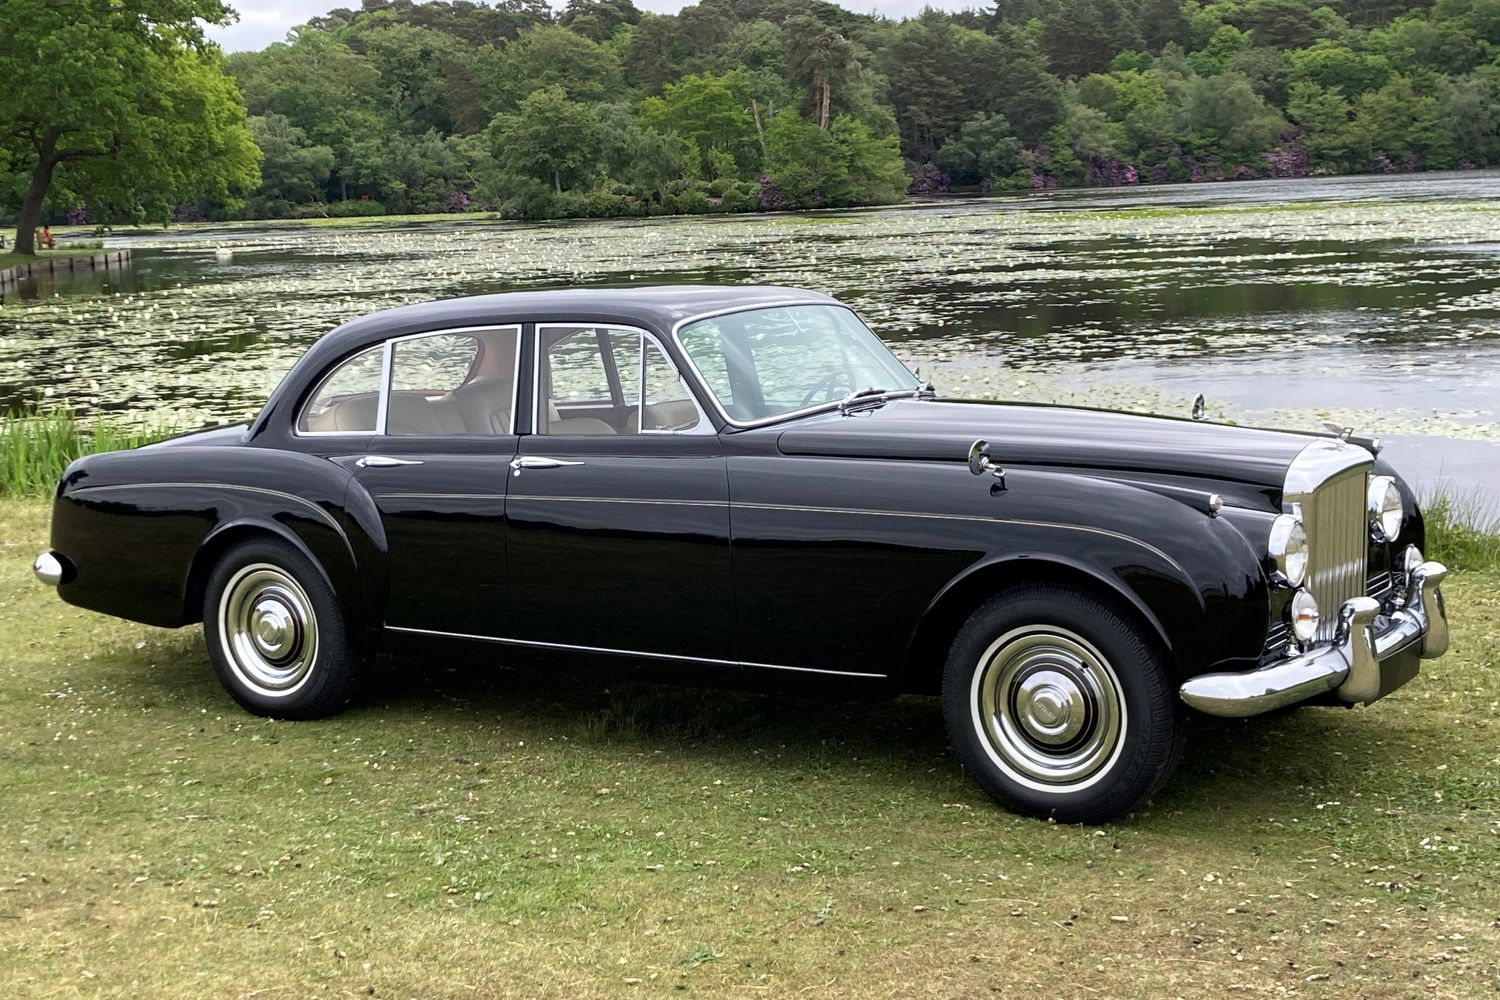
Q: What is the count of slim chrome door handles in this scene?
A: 2